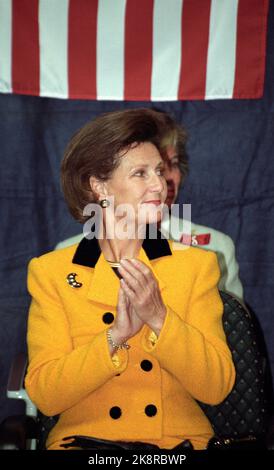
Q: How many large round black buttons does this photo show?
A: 4